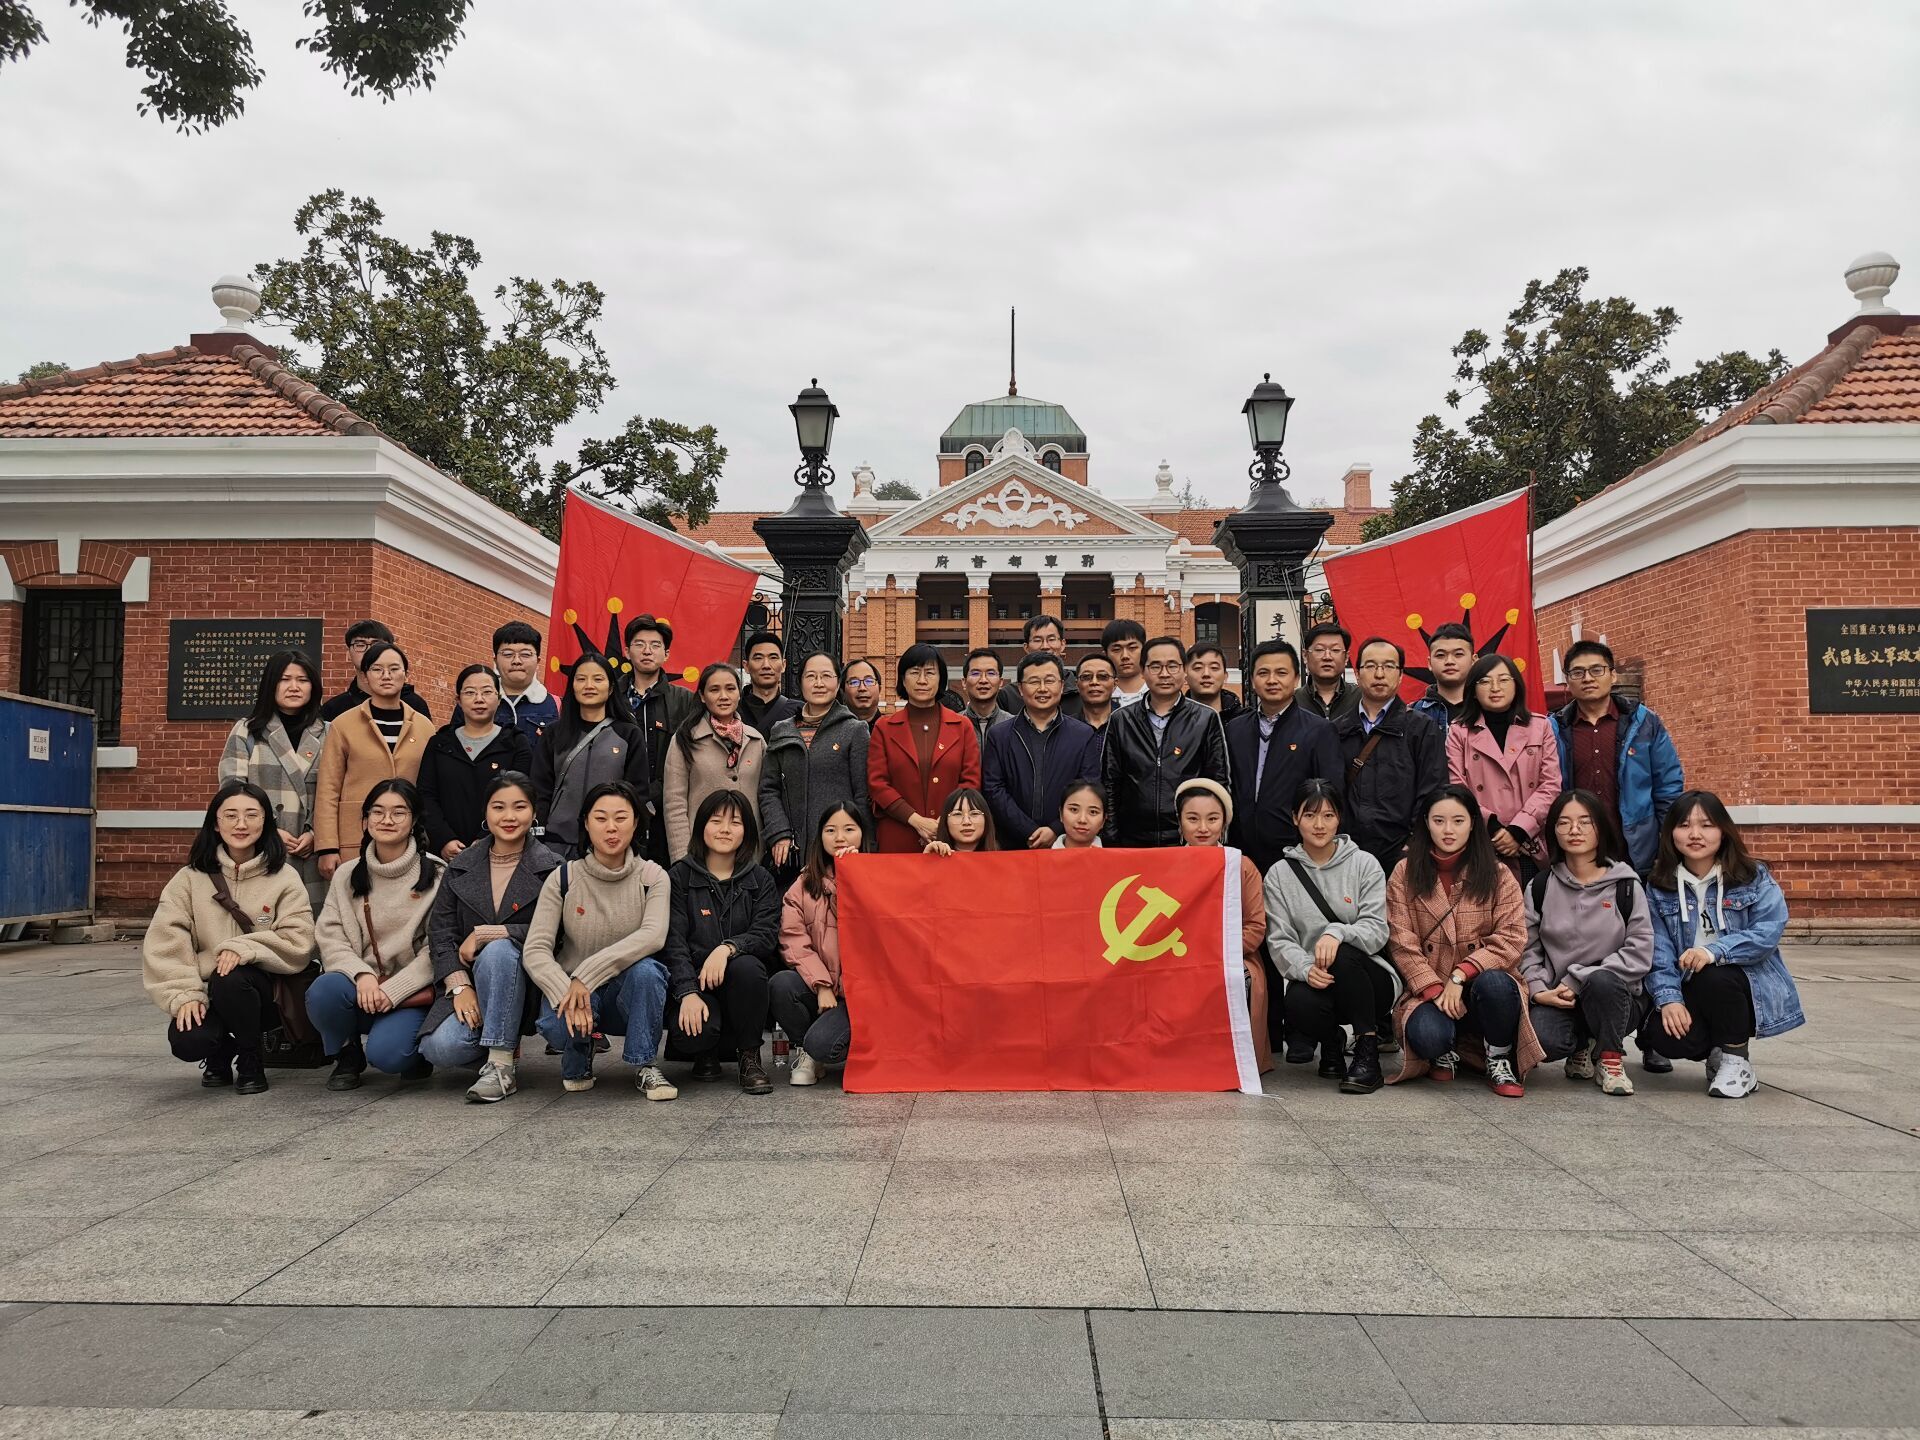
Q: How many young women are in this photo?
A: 13